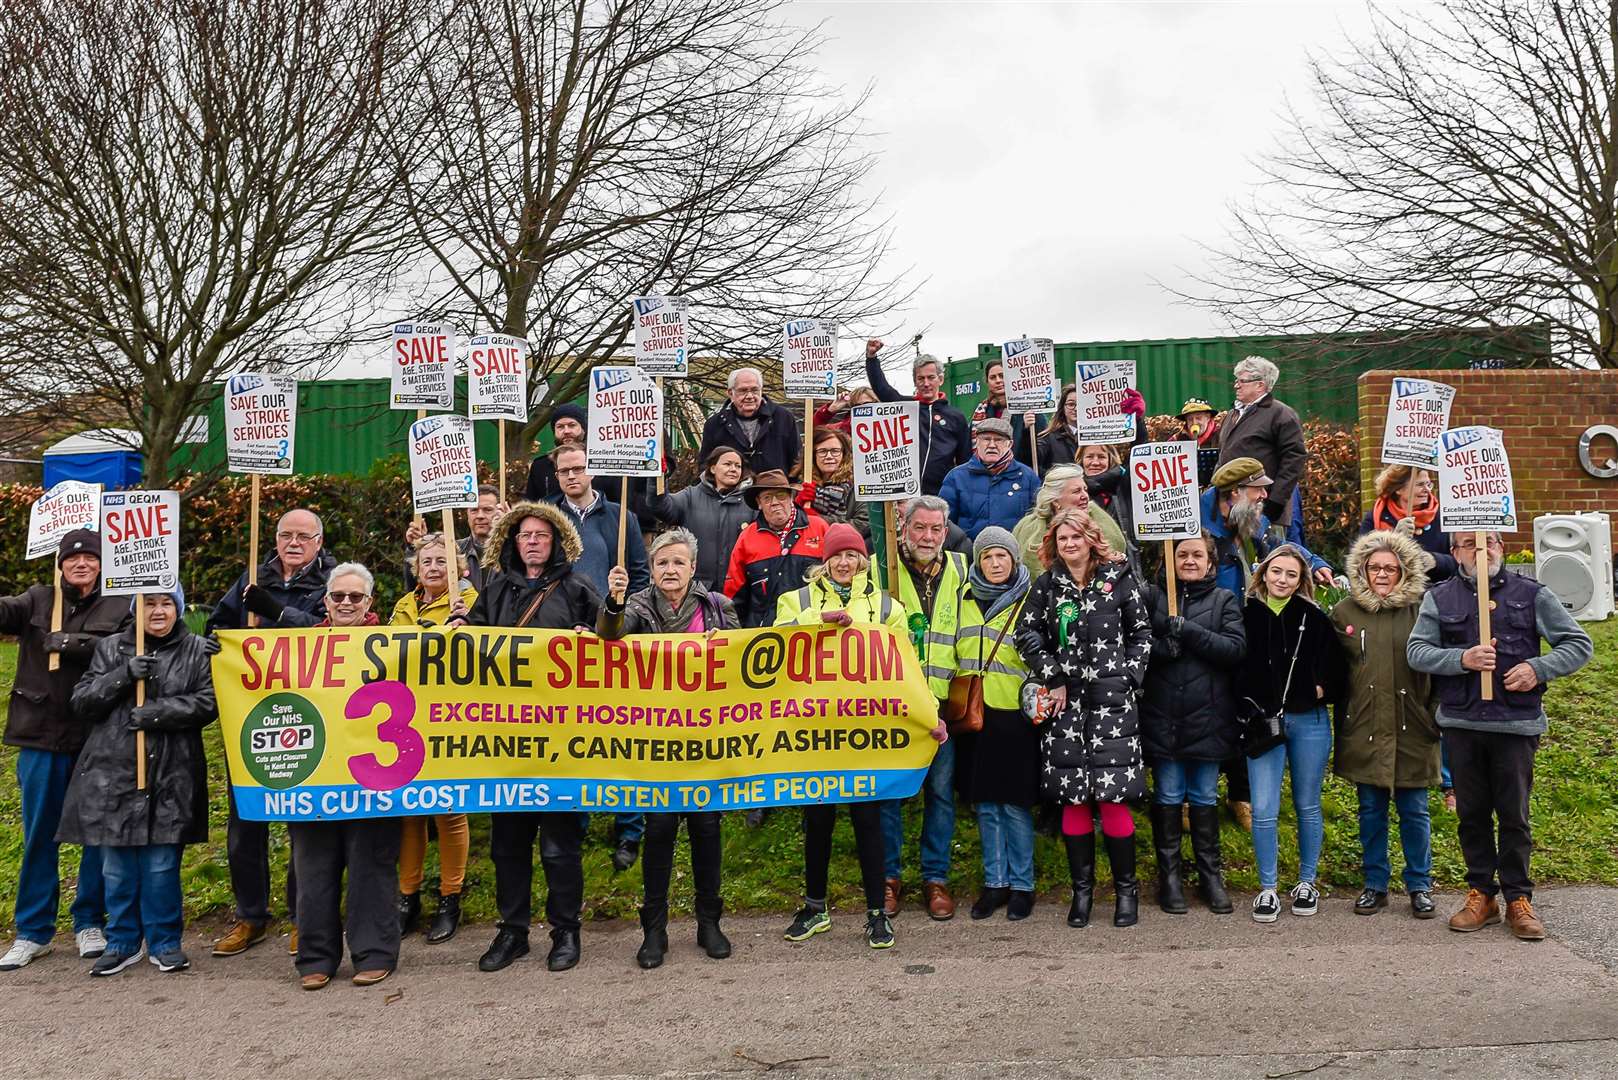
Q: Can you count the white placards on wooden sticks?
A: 15